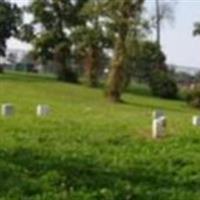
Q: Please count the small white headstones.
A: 5